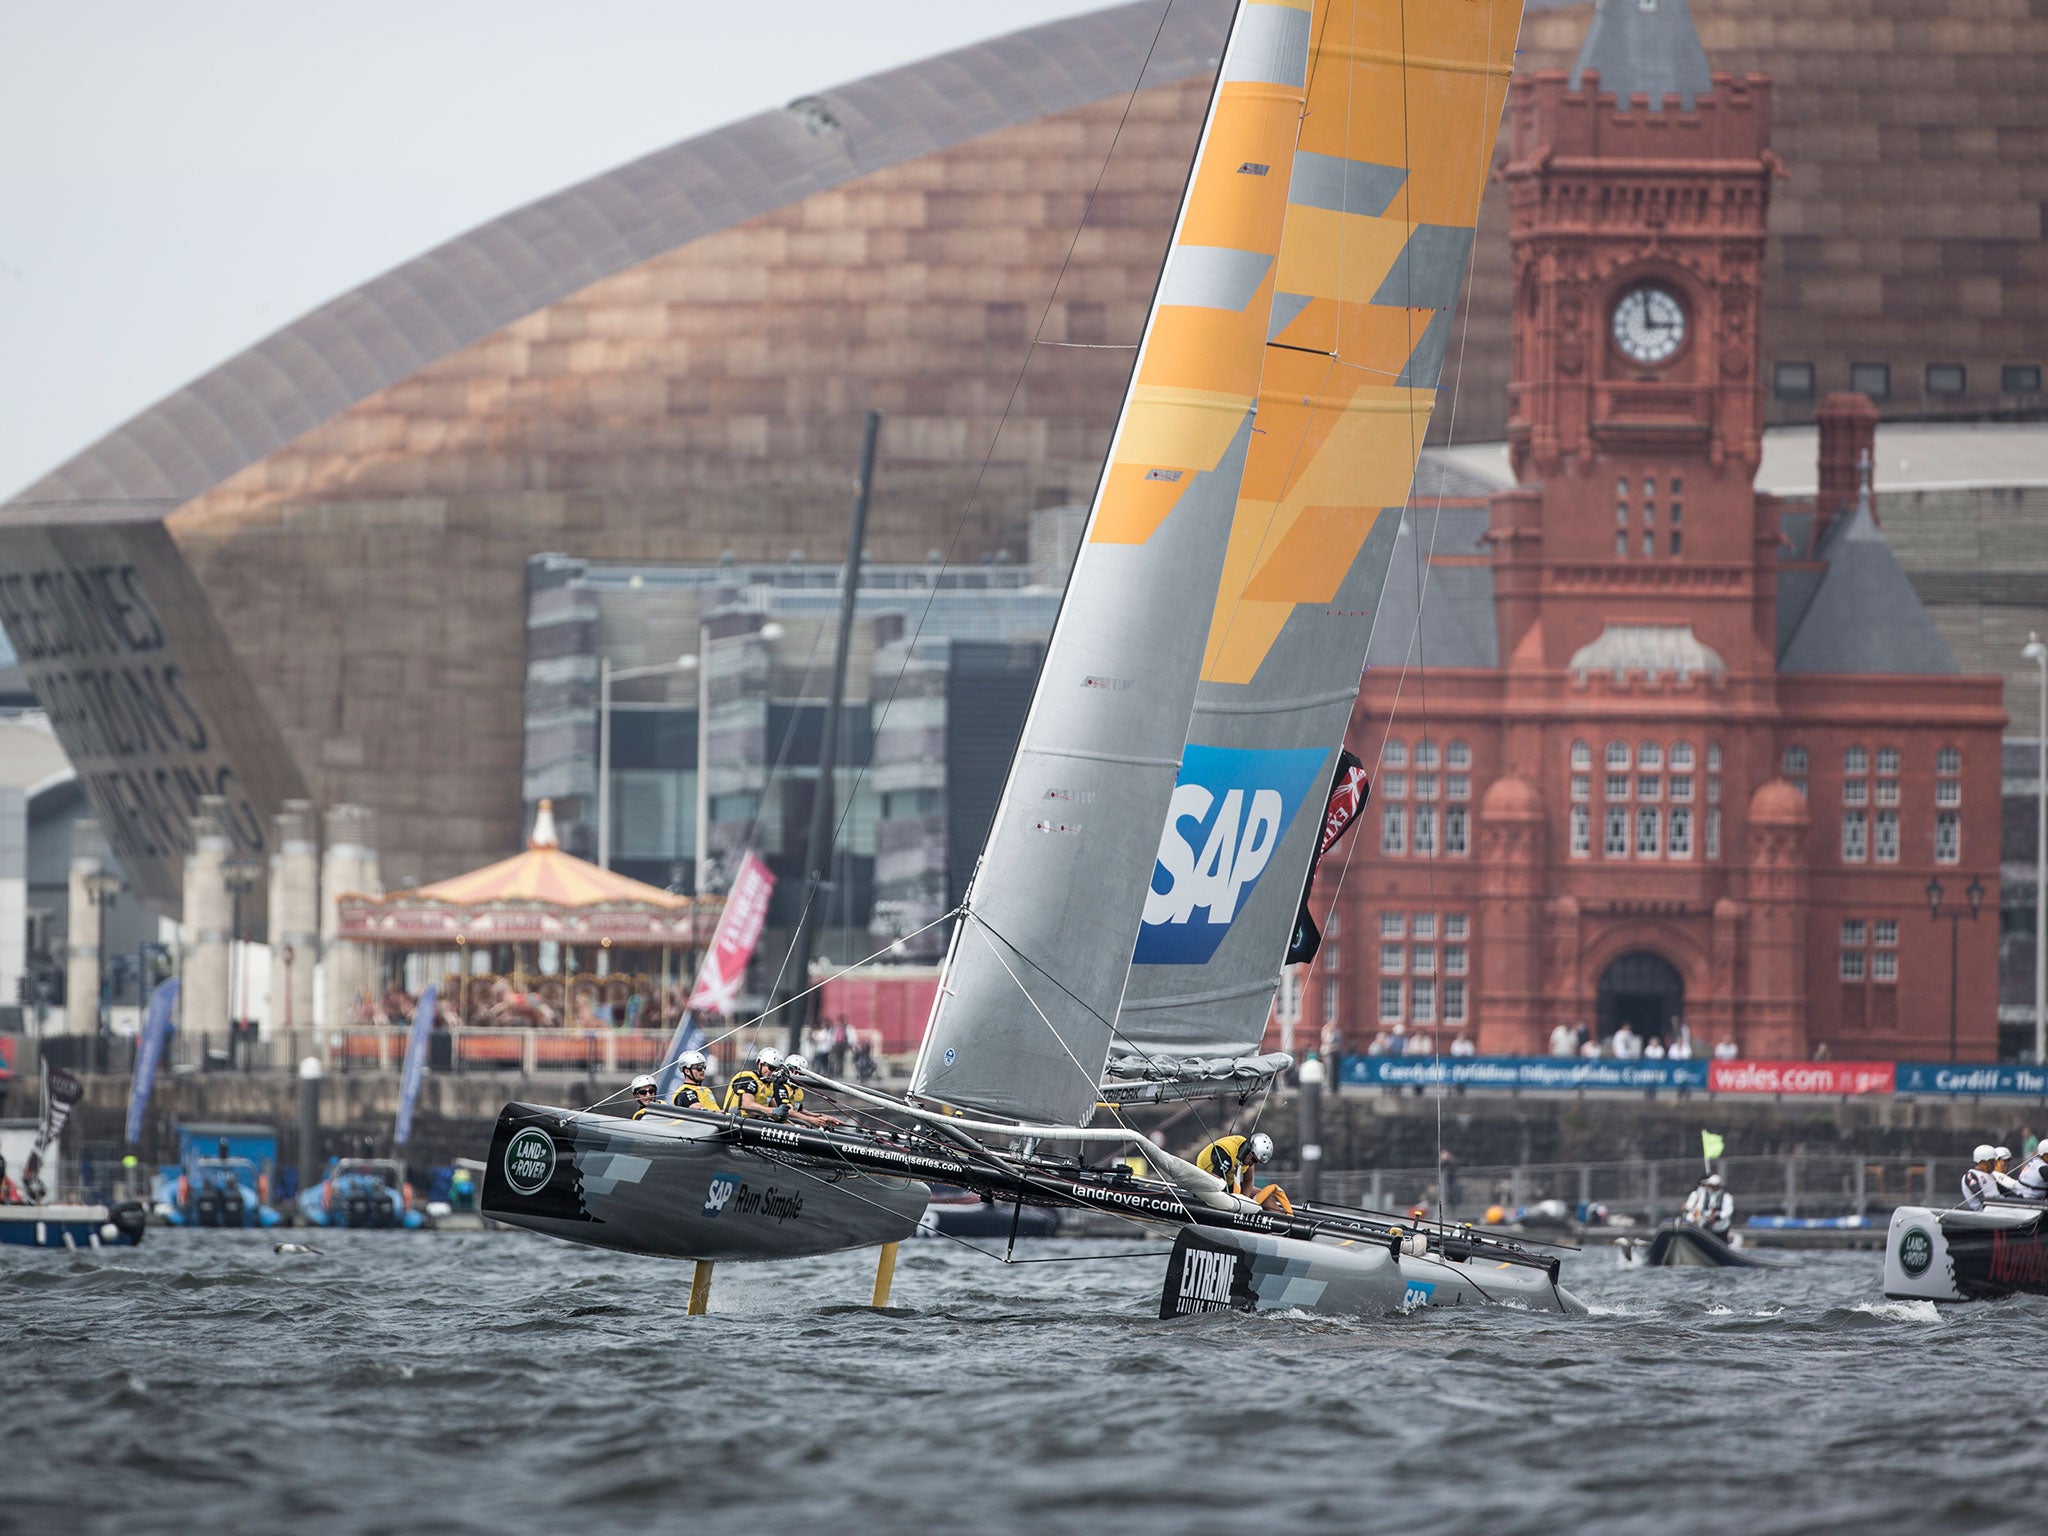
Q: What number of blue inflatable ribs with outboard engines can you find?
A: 2